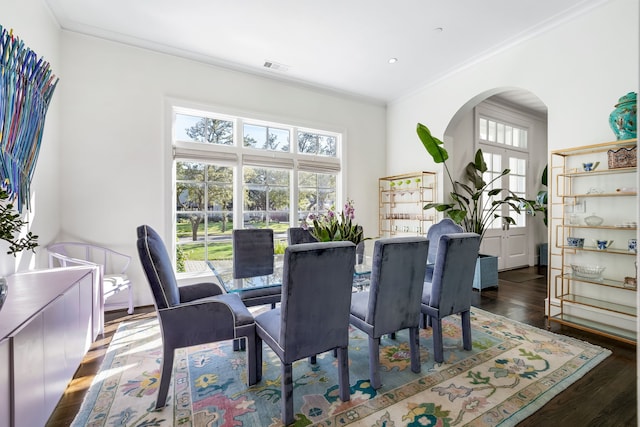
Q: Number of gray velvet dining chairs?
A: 8